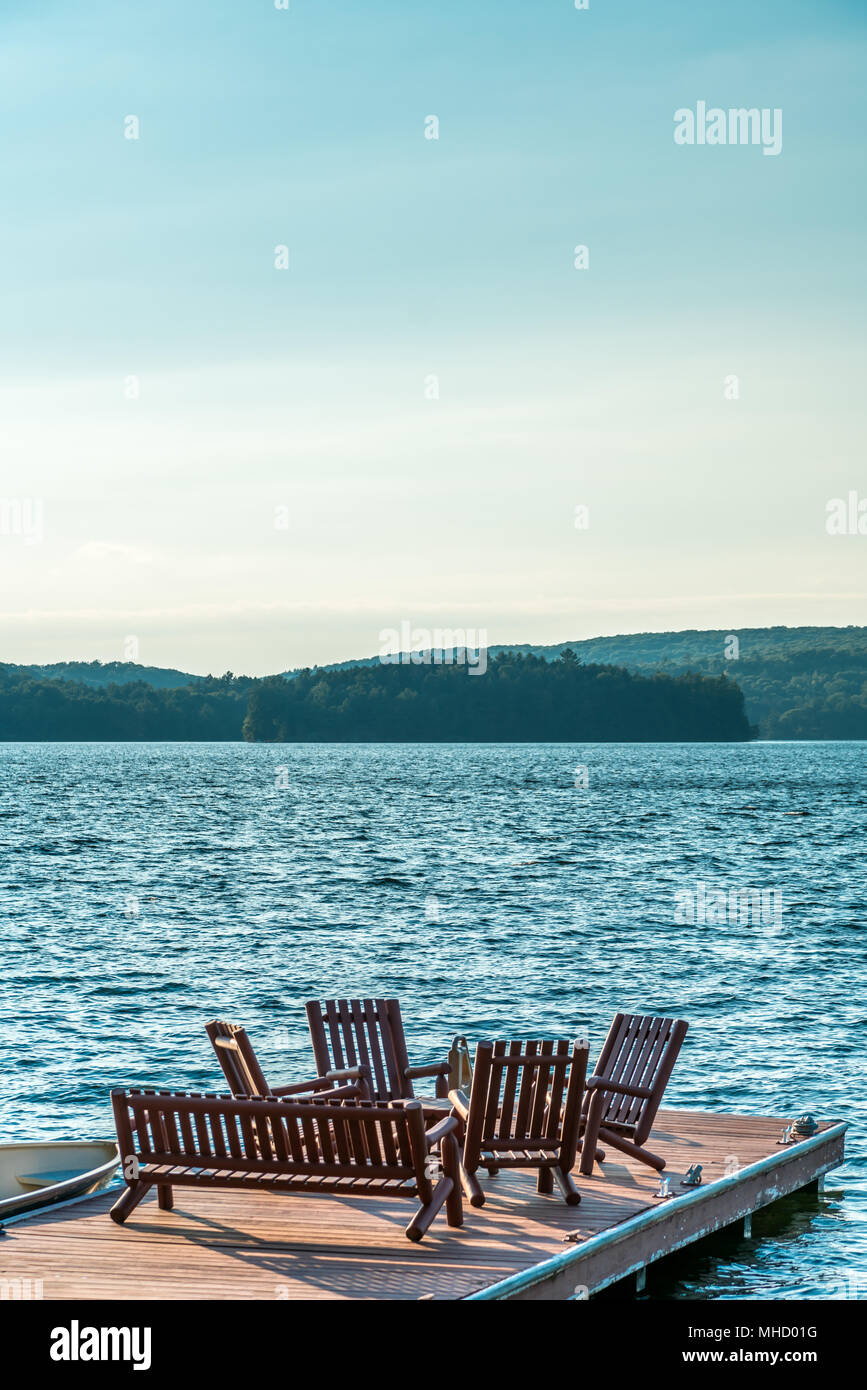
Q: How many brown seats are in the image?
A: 5